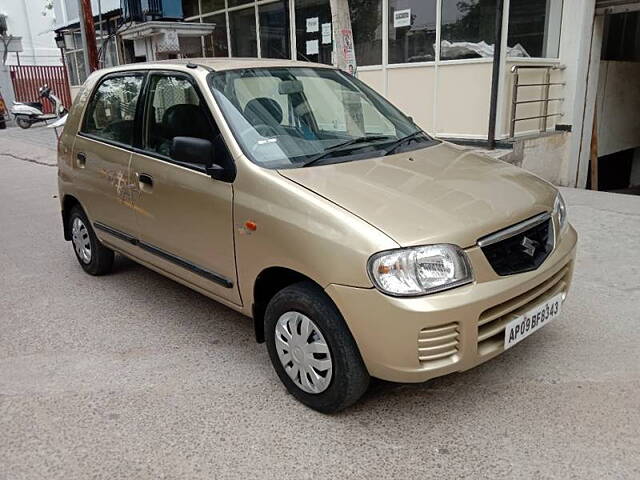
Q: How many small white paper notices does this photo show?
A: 4